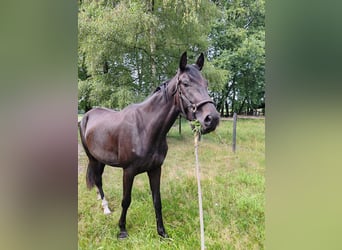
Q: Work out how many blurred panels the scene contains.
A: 2